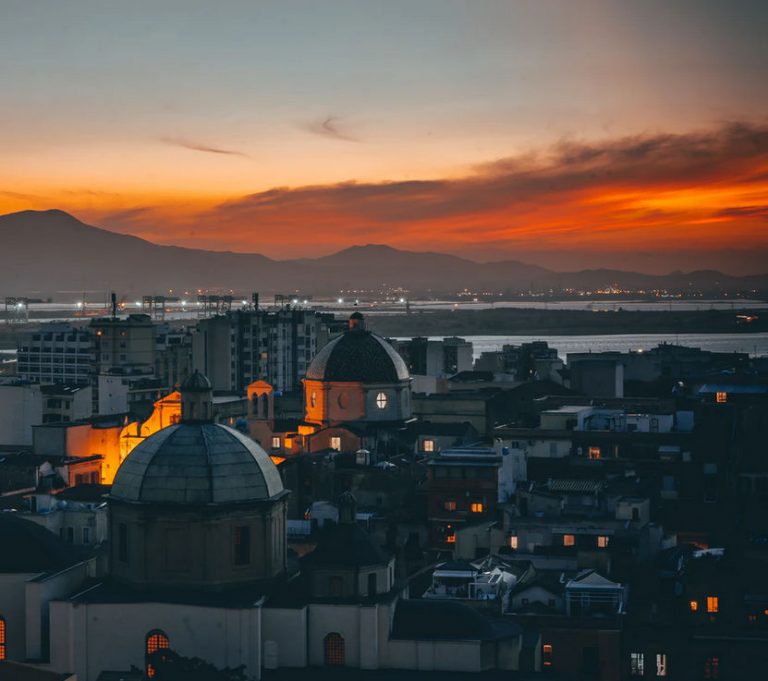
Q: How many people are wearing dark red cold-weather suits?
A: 0